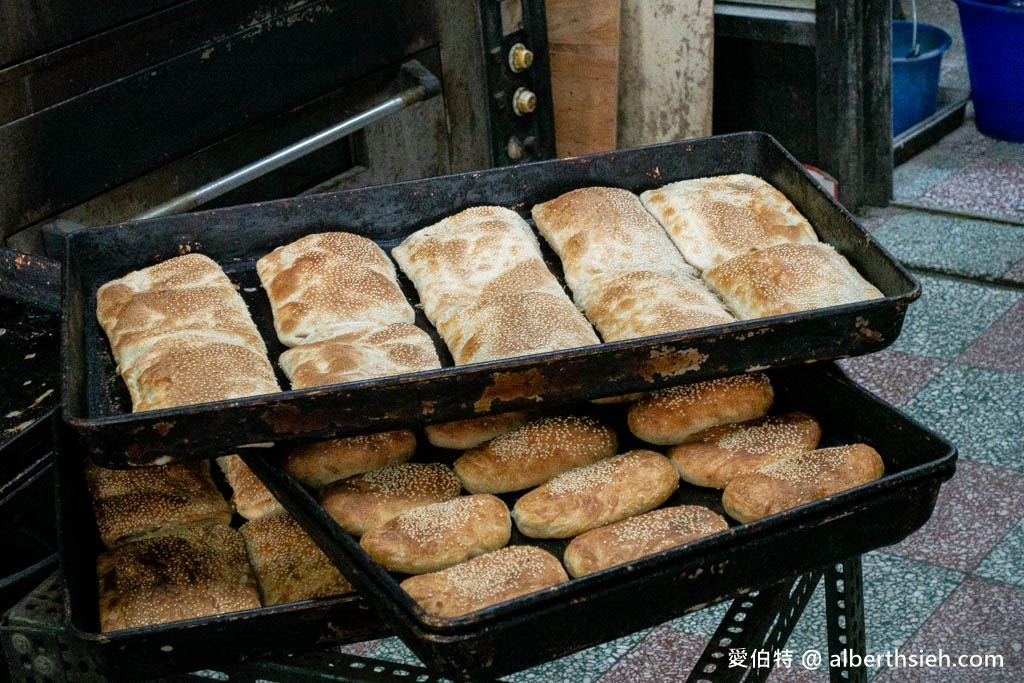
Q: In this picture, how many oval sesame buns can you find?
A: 11